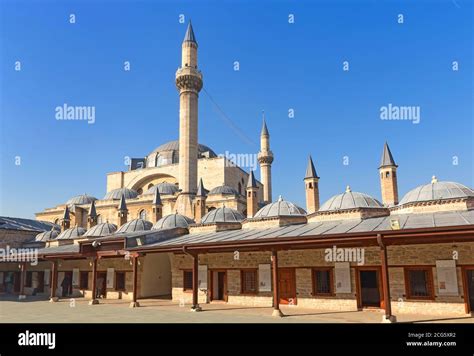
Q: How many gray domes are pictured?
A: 14